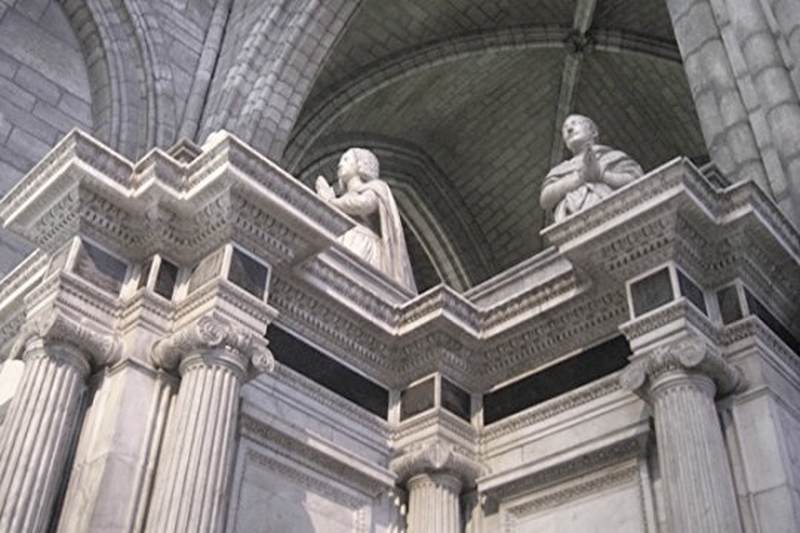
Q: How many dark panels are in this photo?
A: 12